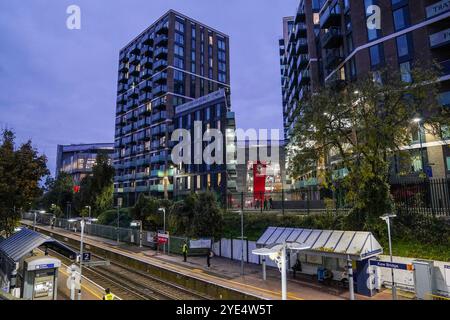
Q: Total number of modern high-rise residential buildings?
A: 2